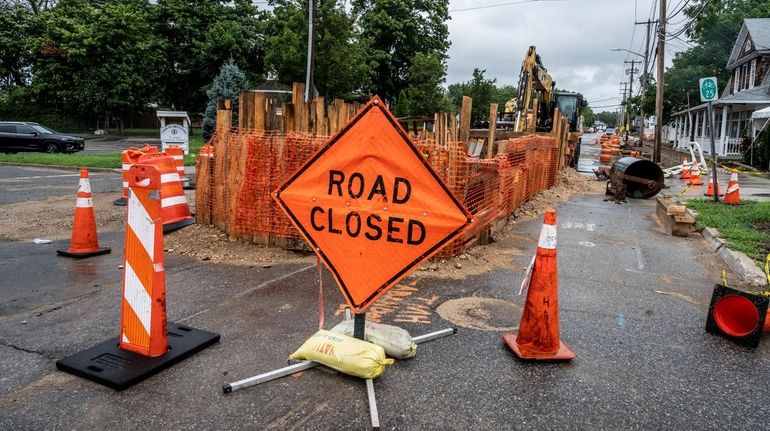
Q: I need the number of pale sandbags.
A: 2